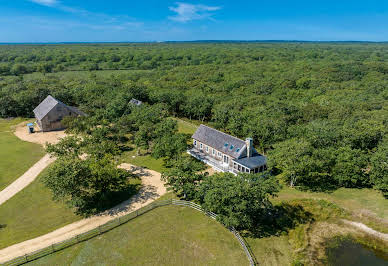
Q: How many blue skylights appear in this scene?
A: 3